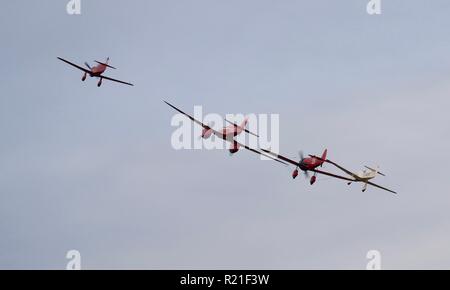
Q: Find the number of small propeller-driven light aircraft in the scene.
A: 4